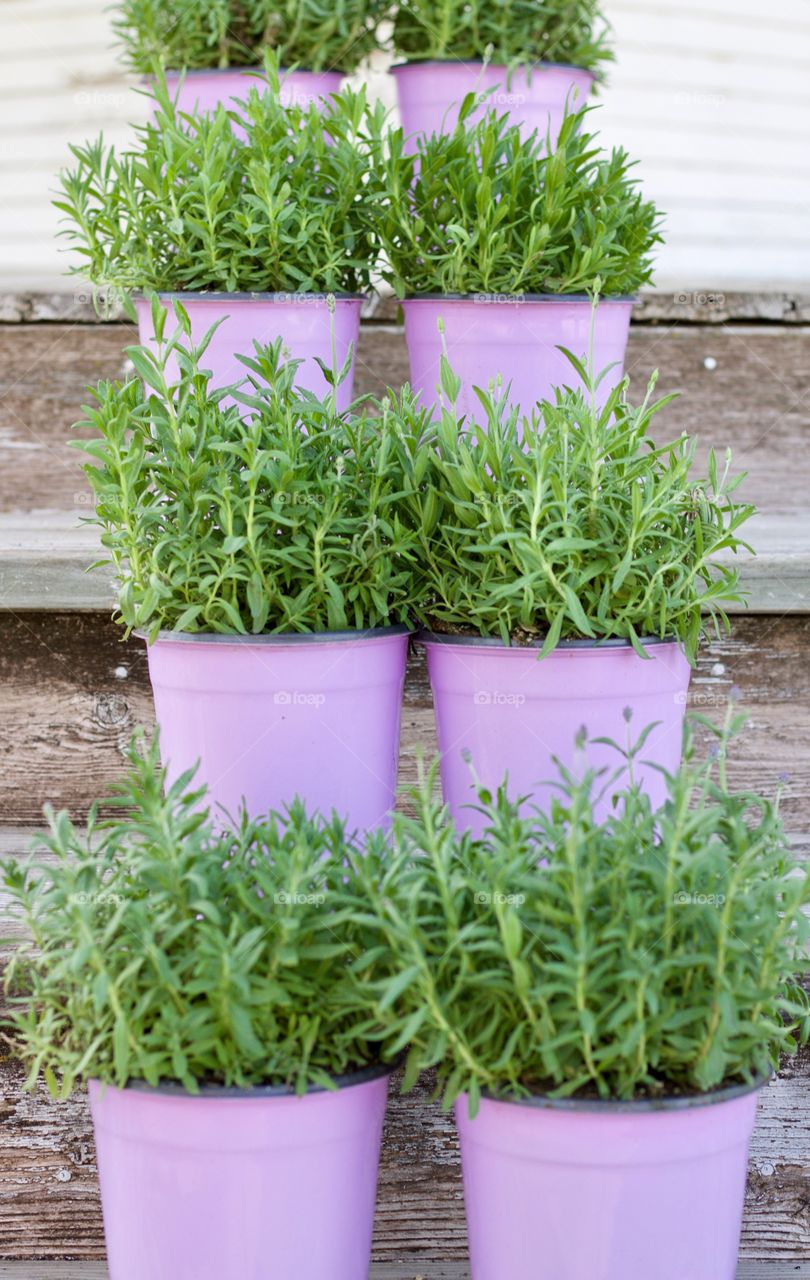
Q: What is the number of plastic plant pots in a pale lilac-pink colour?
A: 8